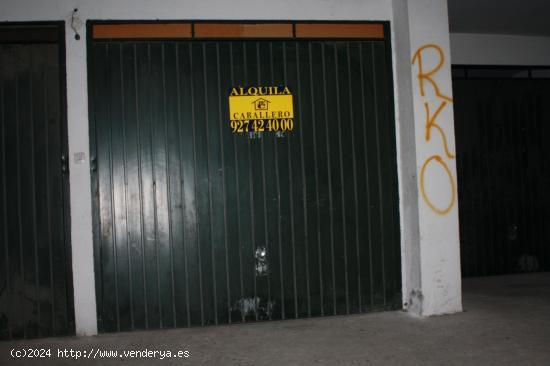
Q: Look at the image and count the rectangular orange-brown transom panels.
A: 3